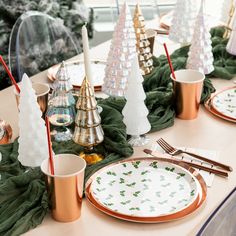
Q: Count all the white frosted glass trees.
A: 2